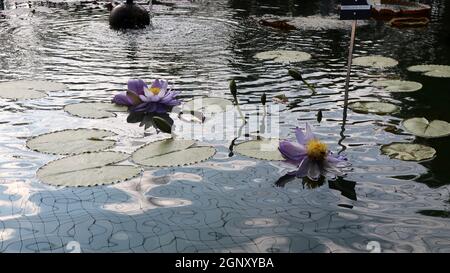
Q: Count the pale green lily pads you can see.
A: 14